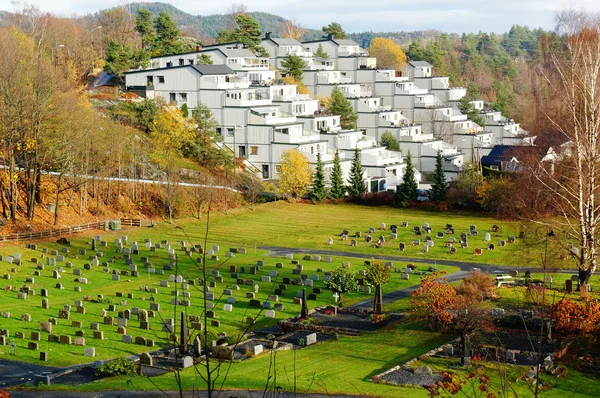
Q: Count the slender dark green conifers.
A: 5